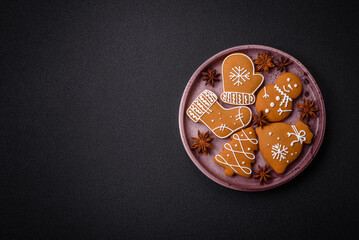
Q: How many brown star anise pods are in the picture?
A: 7